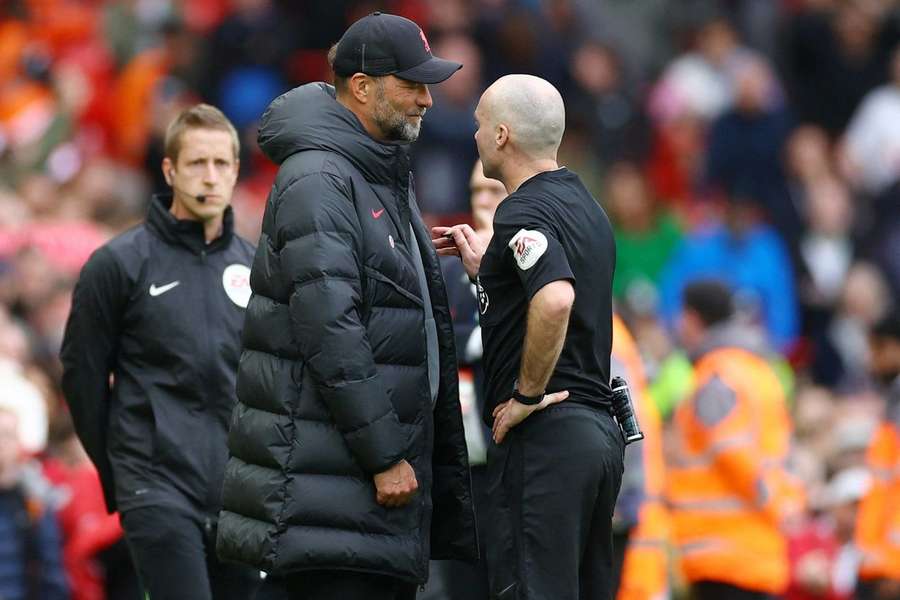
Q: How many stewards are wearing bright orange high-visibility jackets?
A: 3